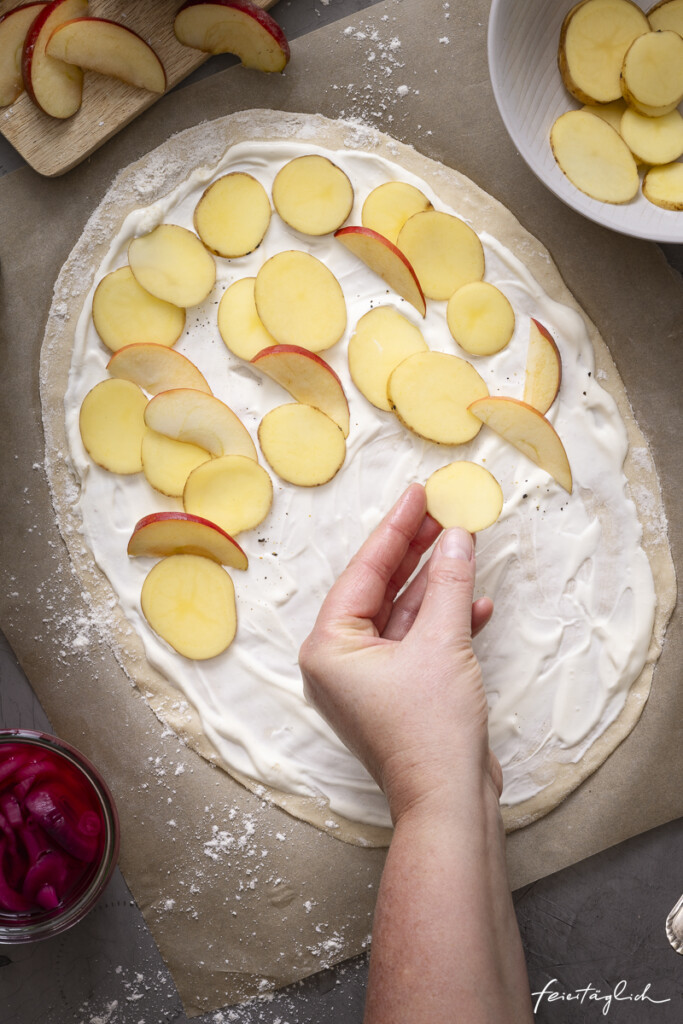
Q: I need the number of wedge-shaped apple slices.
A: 11